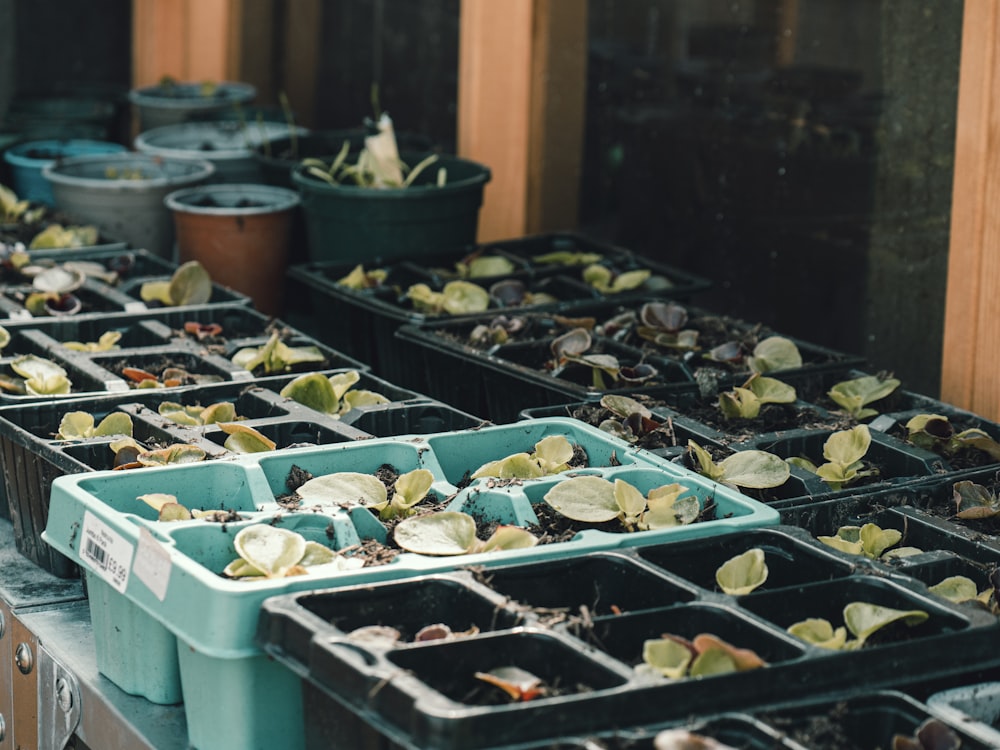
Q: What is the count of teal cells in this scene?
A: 6